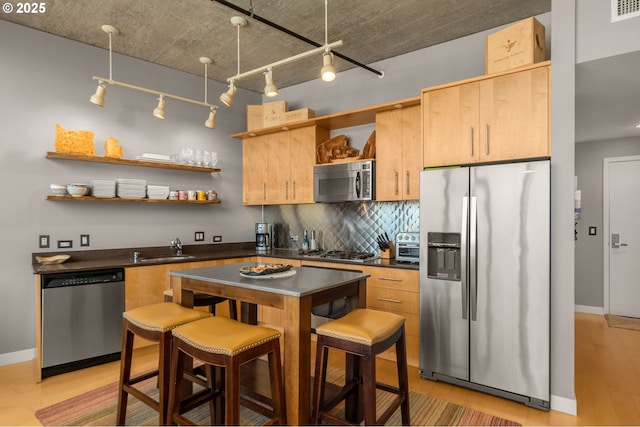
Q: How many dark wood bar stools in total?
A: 4